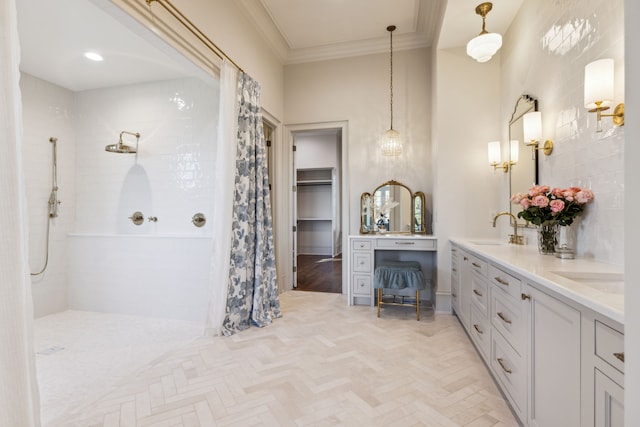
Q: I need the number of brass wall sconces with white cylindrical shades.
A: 3